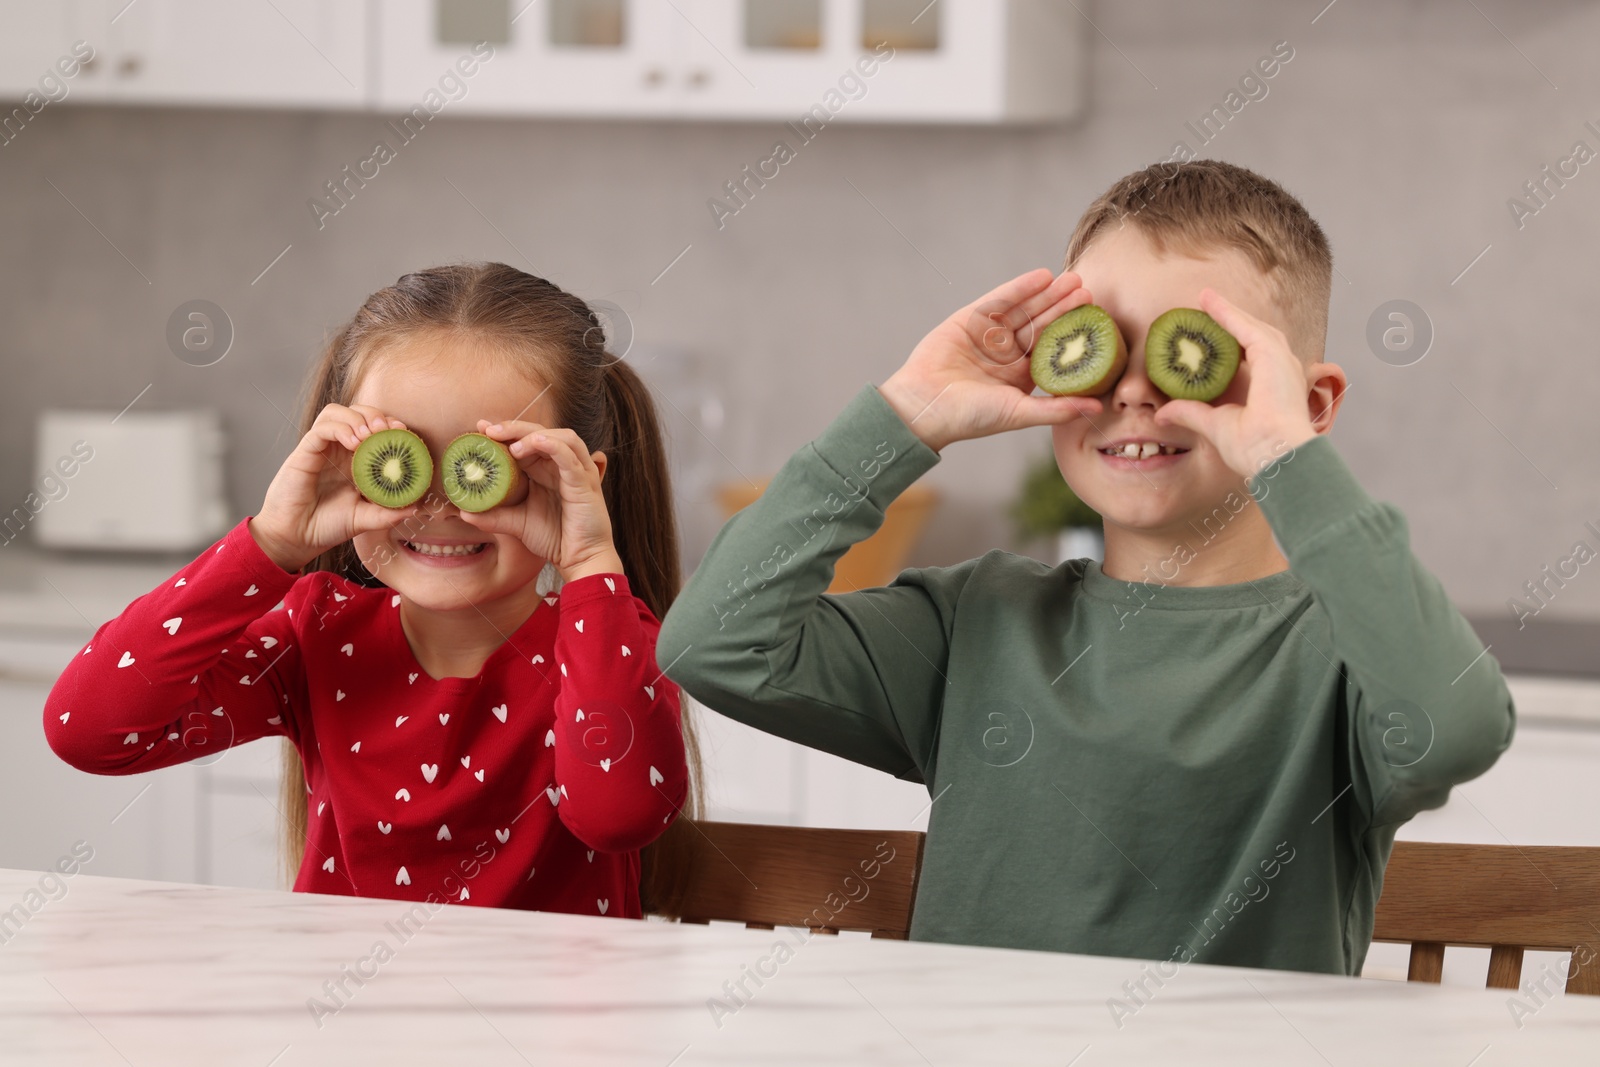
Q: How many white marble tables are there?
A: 1